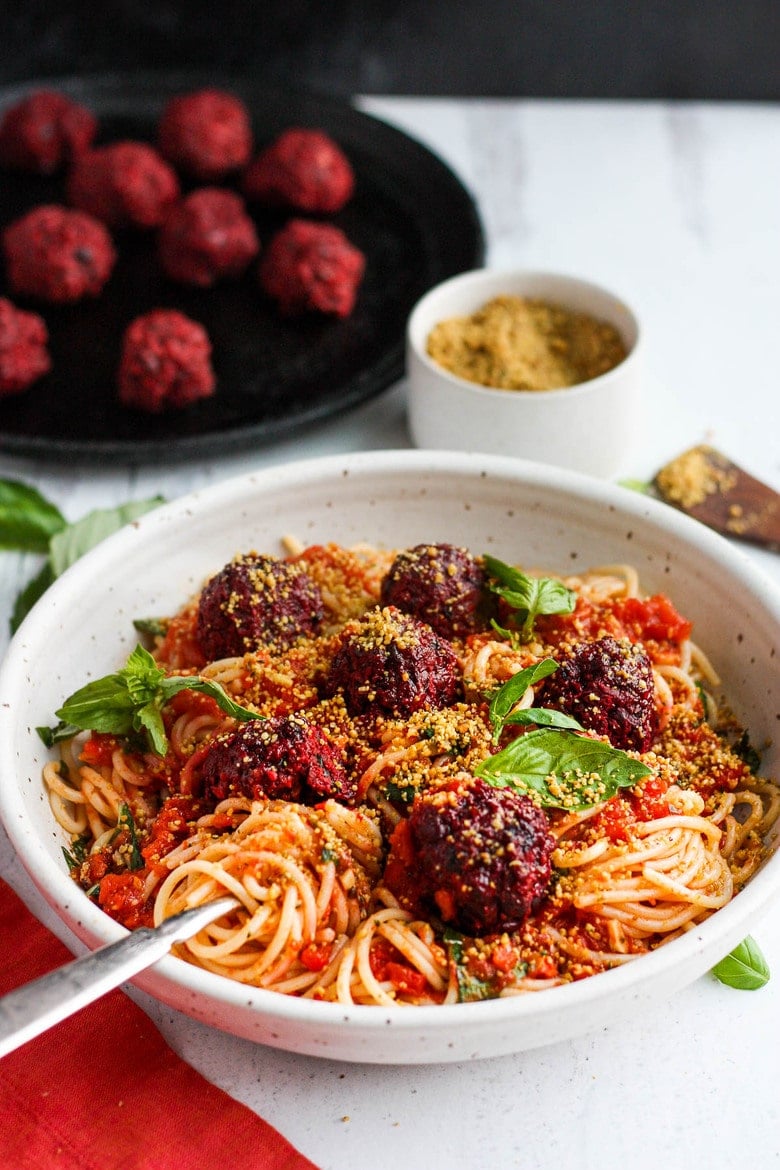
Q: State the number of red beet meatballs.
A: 15